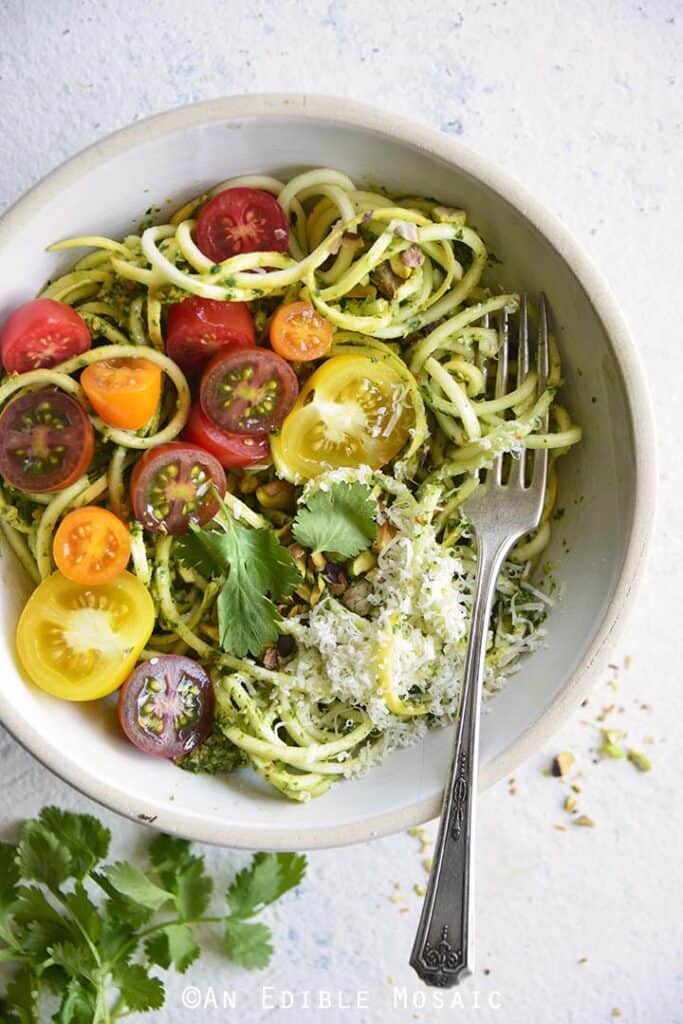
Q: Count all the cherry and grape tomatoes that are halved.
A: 13